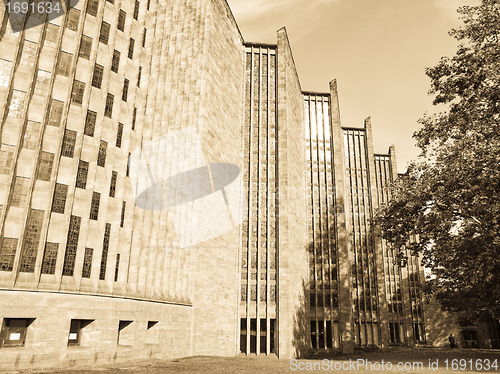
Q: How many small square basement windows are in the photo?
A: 4